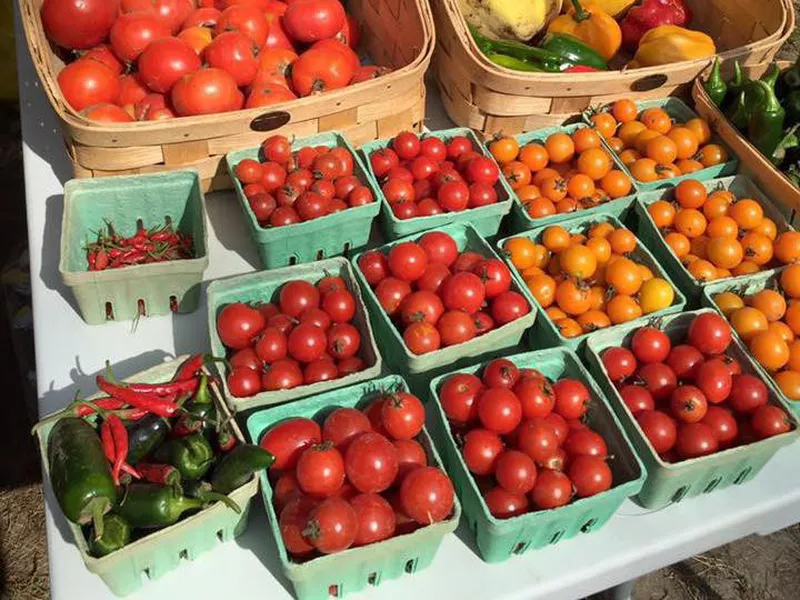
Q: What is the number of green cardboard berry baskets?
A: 14